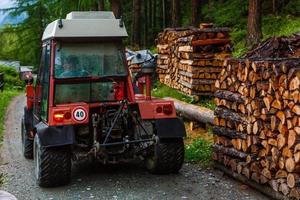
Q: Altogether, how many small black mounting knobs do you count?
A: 2